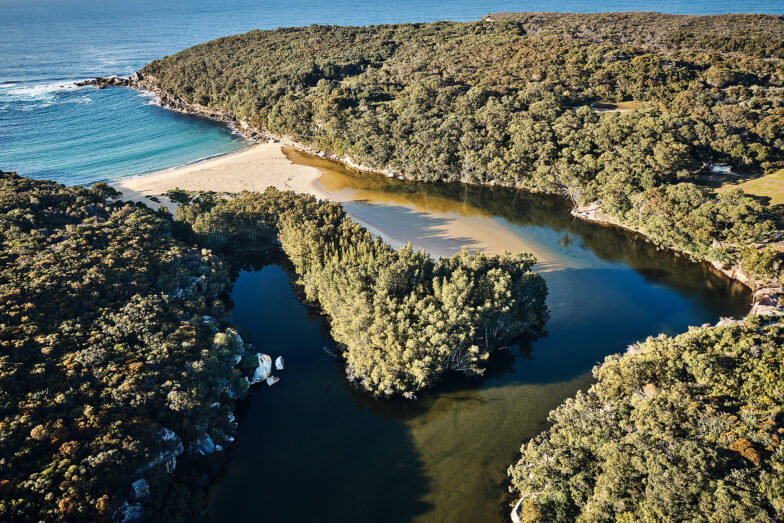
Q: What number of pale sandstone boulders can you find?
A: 3